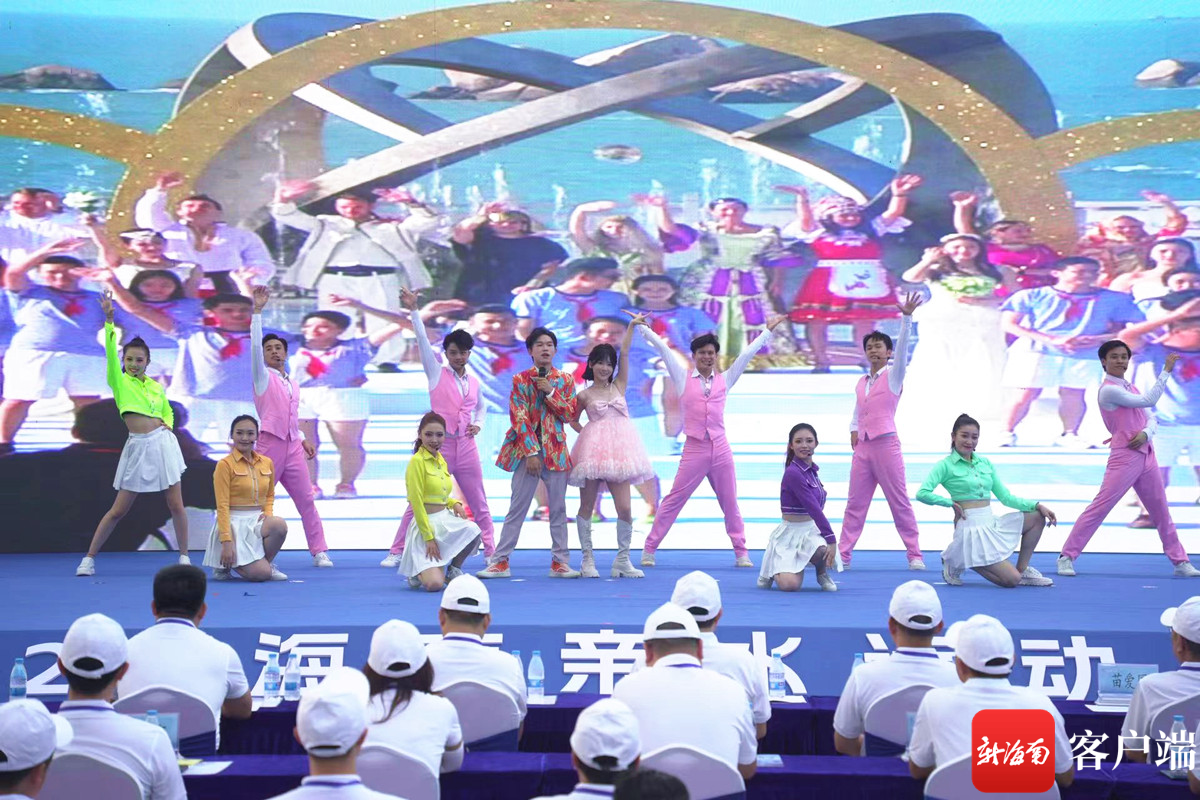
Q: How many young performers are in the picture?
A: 12